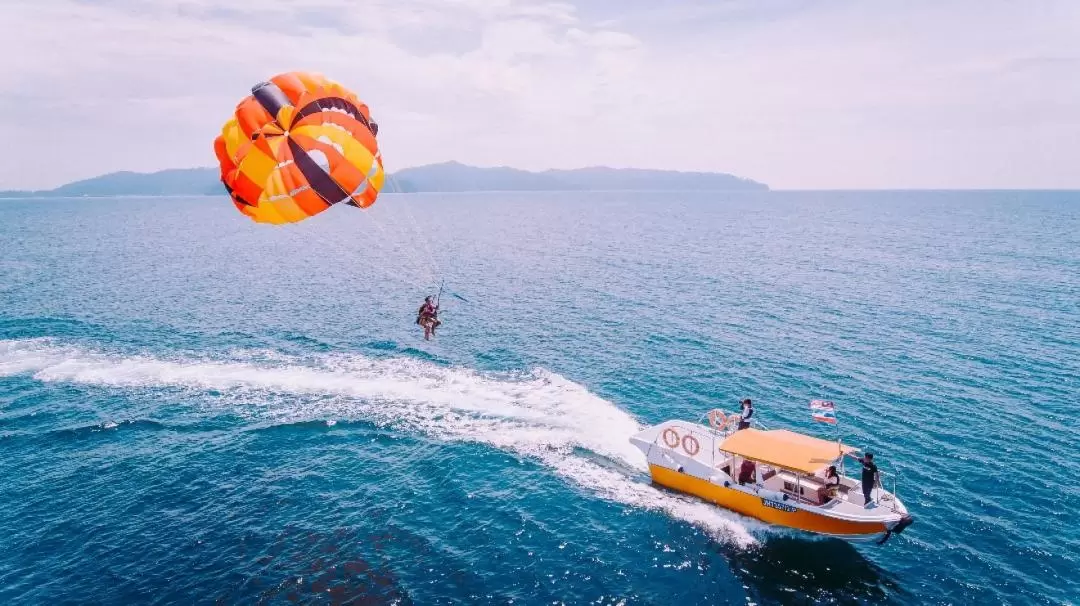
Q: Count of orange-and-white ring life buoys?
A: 4